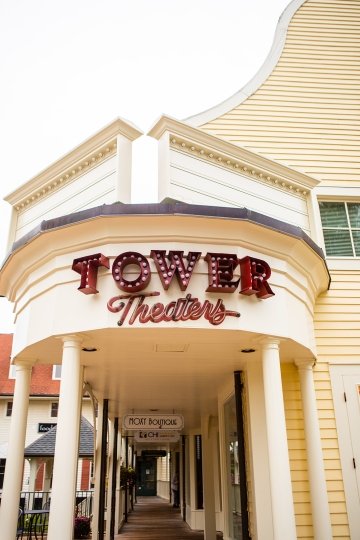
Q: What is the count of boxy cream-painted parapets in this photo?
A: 2